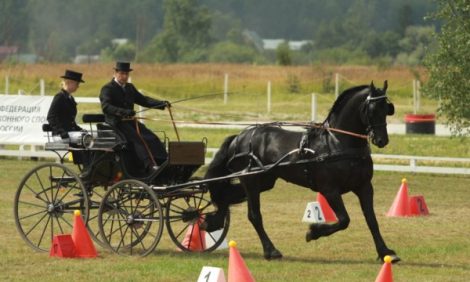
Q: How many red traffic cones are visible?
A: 6